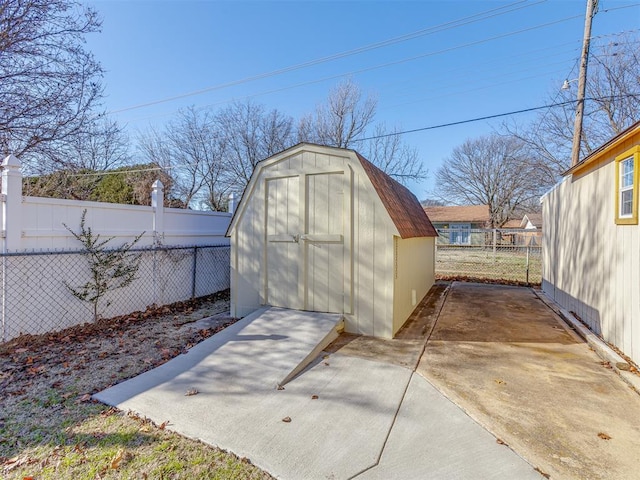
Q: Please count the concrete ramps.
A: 1